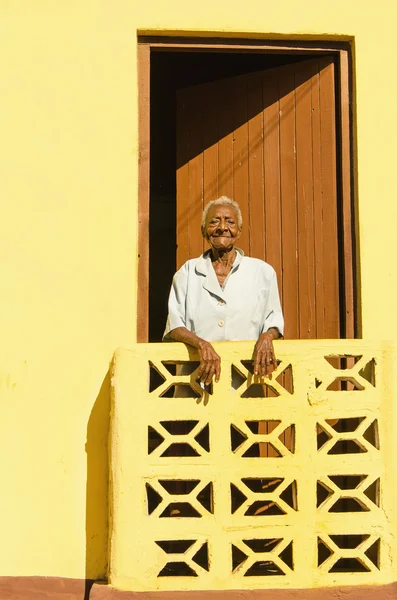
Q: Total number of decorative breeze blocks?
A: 12